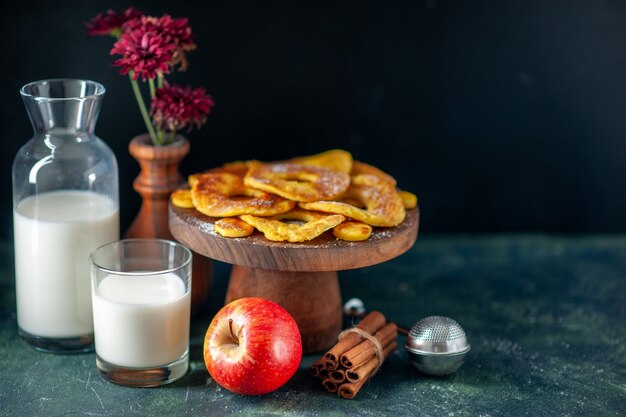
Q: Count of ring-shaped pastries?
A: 4